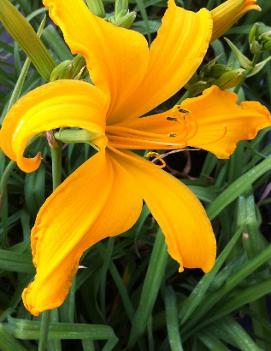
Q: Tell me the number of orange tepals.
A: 6